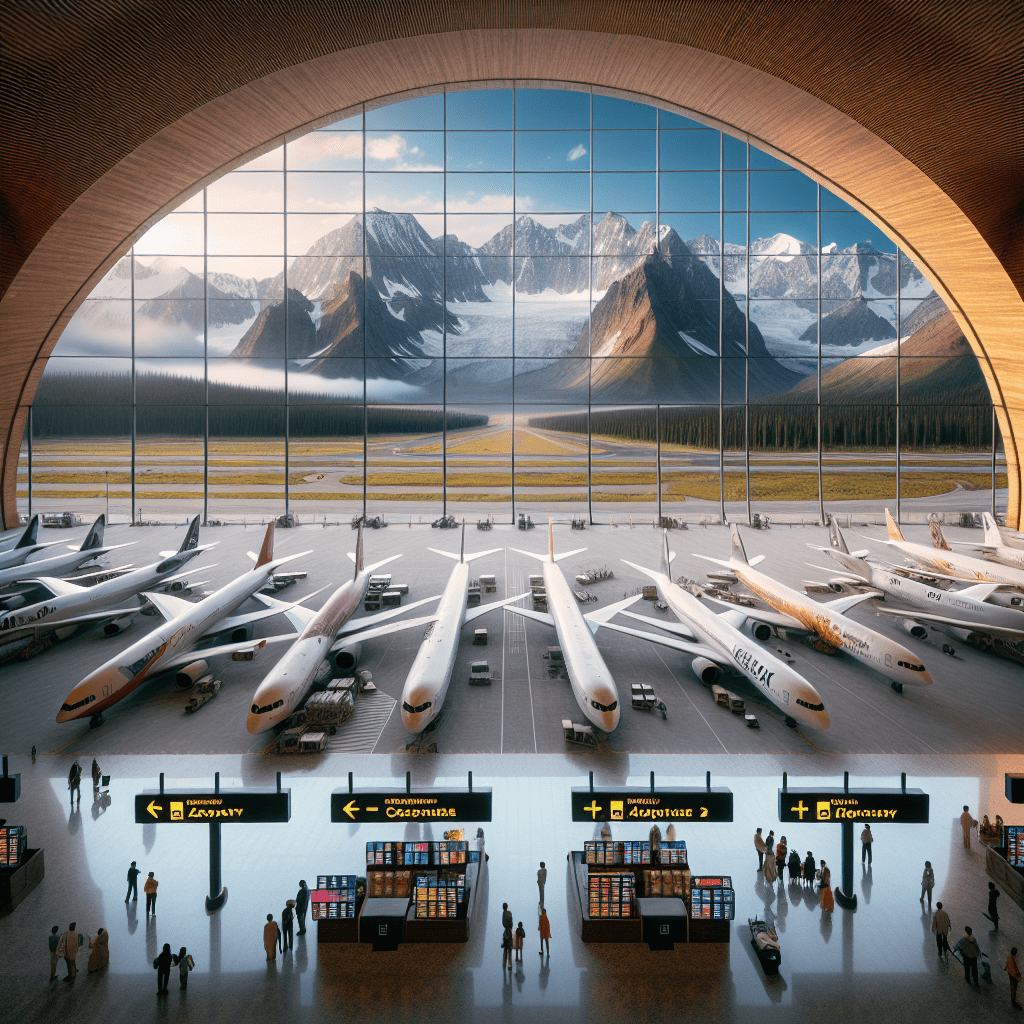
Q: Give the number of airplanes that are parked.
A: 13